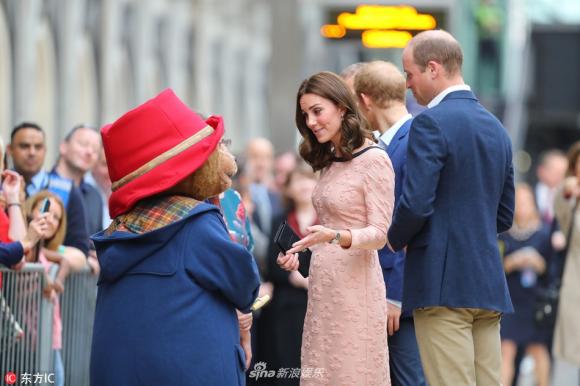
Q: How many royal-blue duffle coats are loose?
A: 1